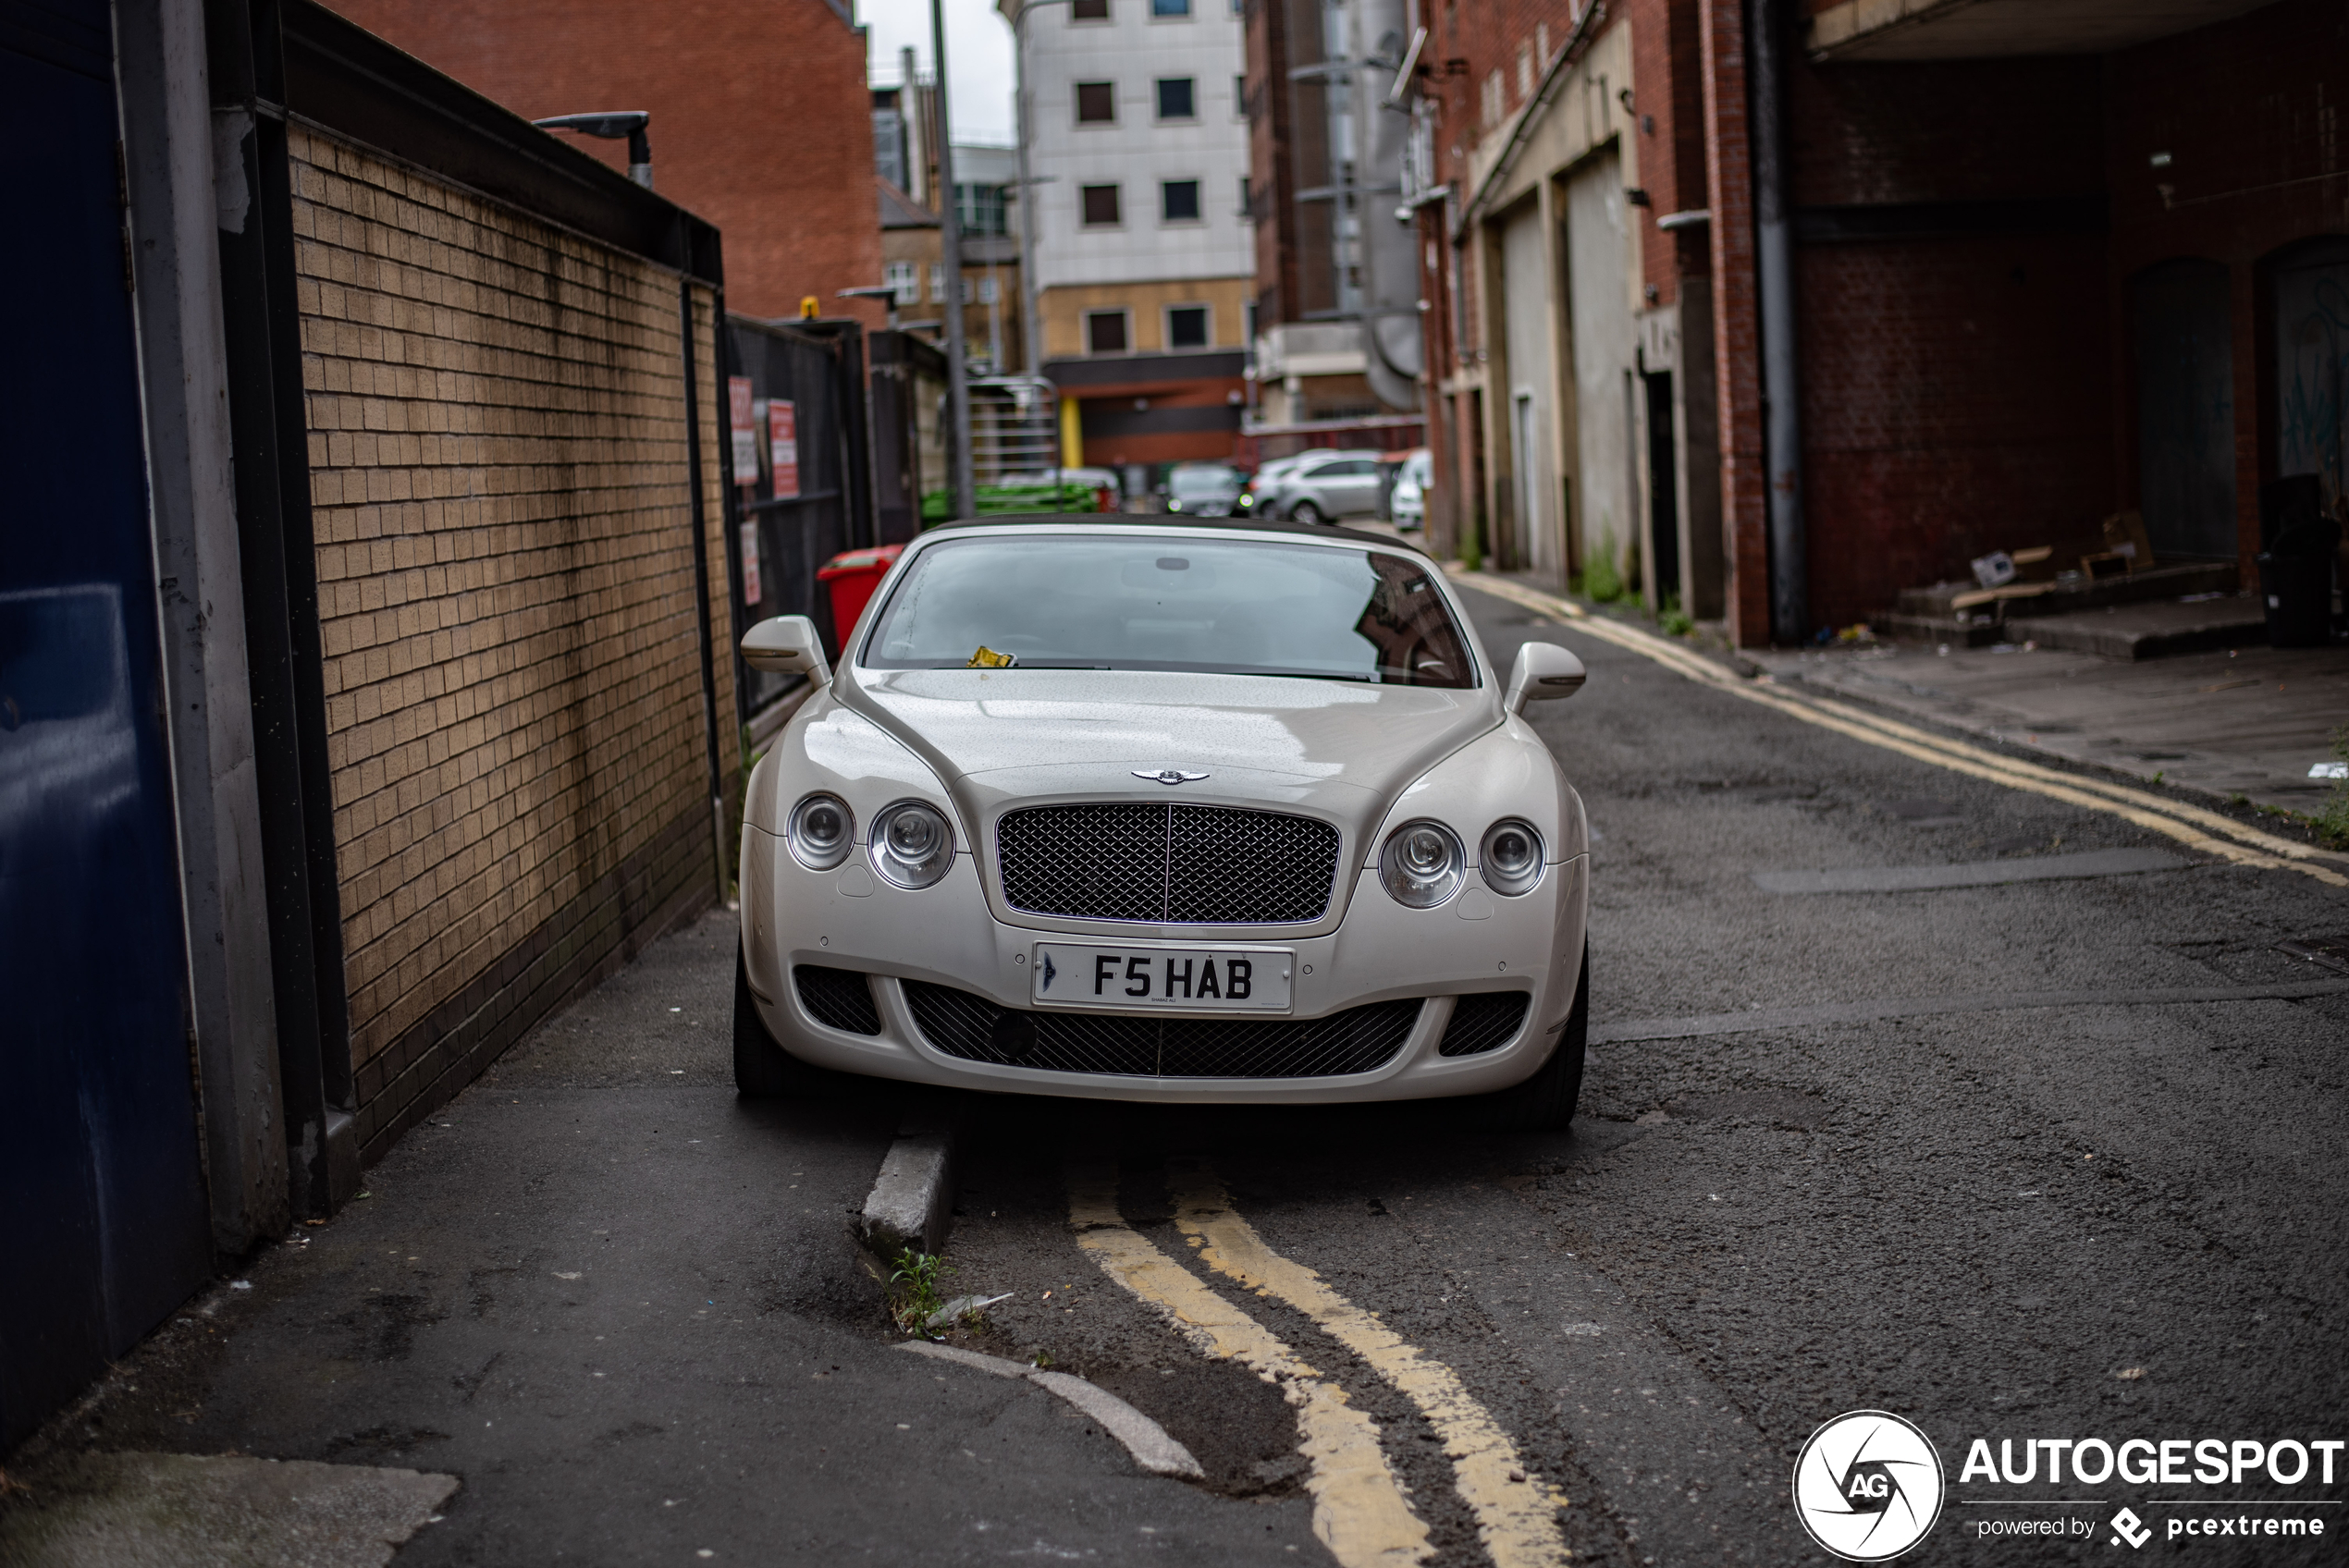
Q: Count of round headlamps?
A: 4